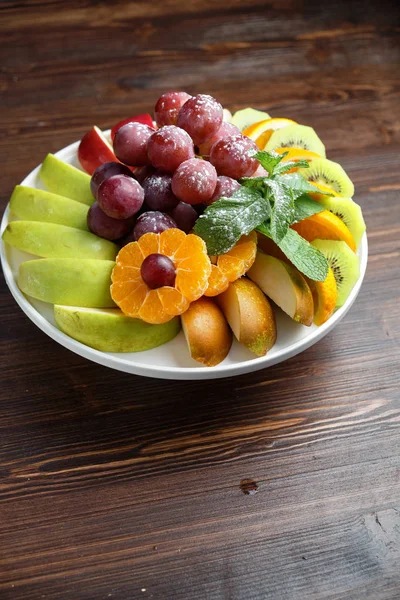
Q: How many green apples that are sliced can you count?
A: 5